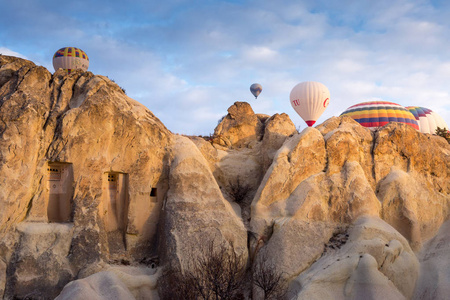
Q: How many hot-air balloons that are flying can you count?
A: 5